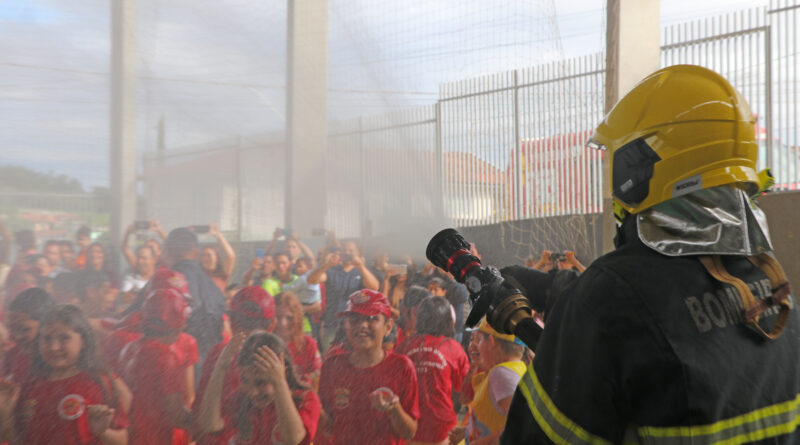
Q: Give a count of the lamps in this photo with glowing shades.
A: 0